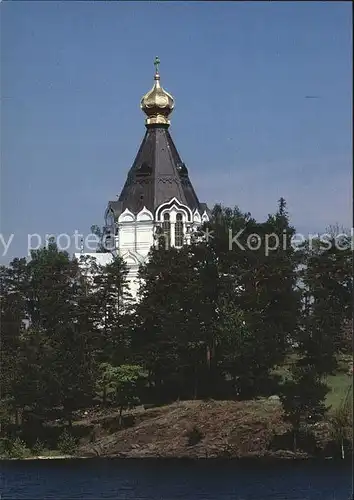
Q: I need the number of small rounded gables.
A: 4